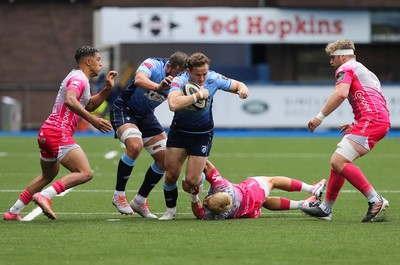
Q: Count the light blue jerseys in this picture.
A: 2